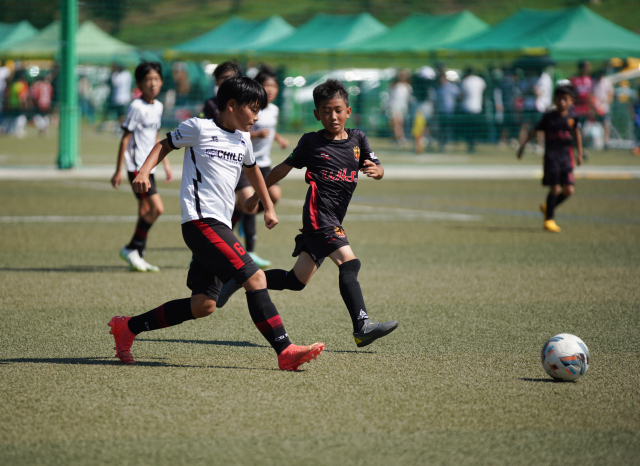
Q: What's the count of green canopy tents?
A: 6